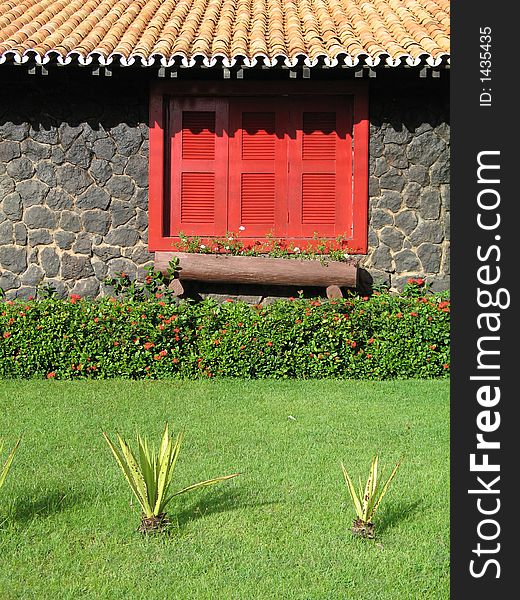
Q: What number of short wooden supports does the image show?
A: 2